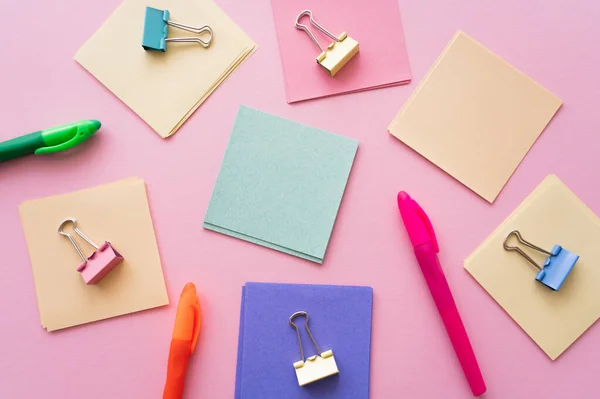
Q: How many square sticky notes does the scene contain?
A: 7